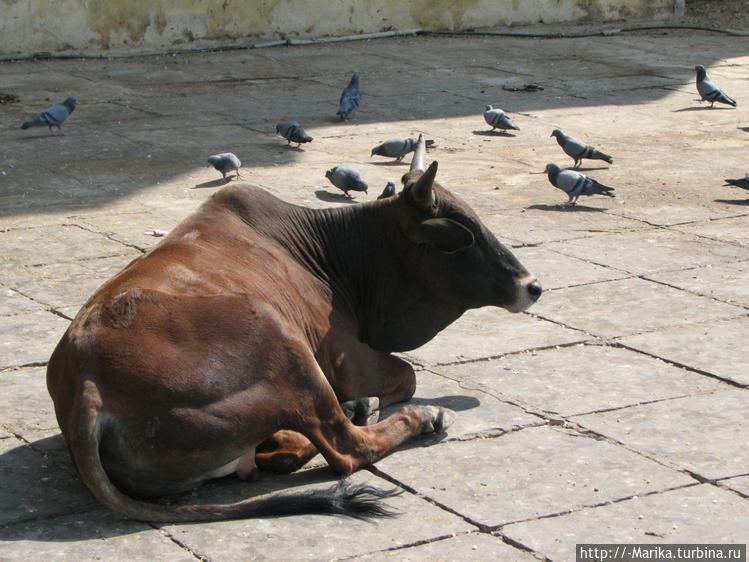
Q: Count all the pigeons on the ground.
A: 12